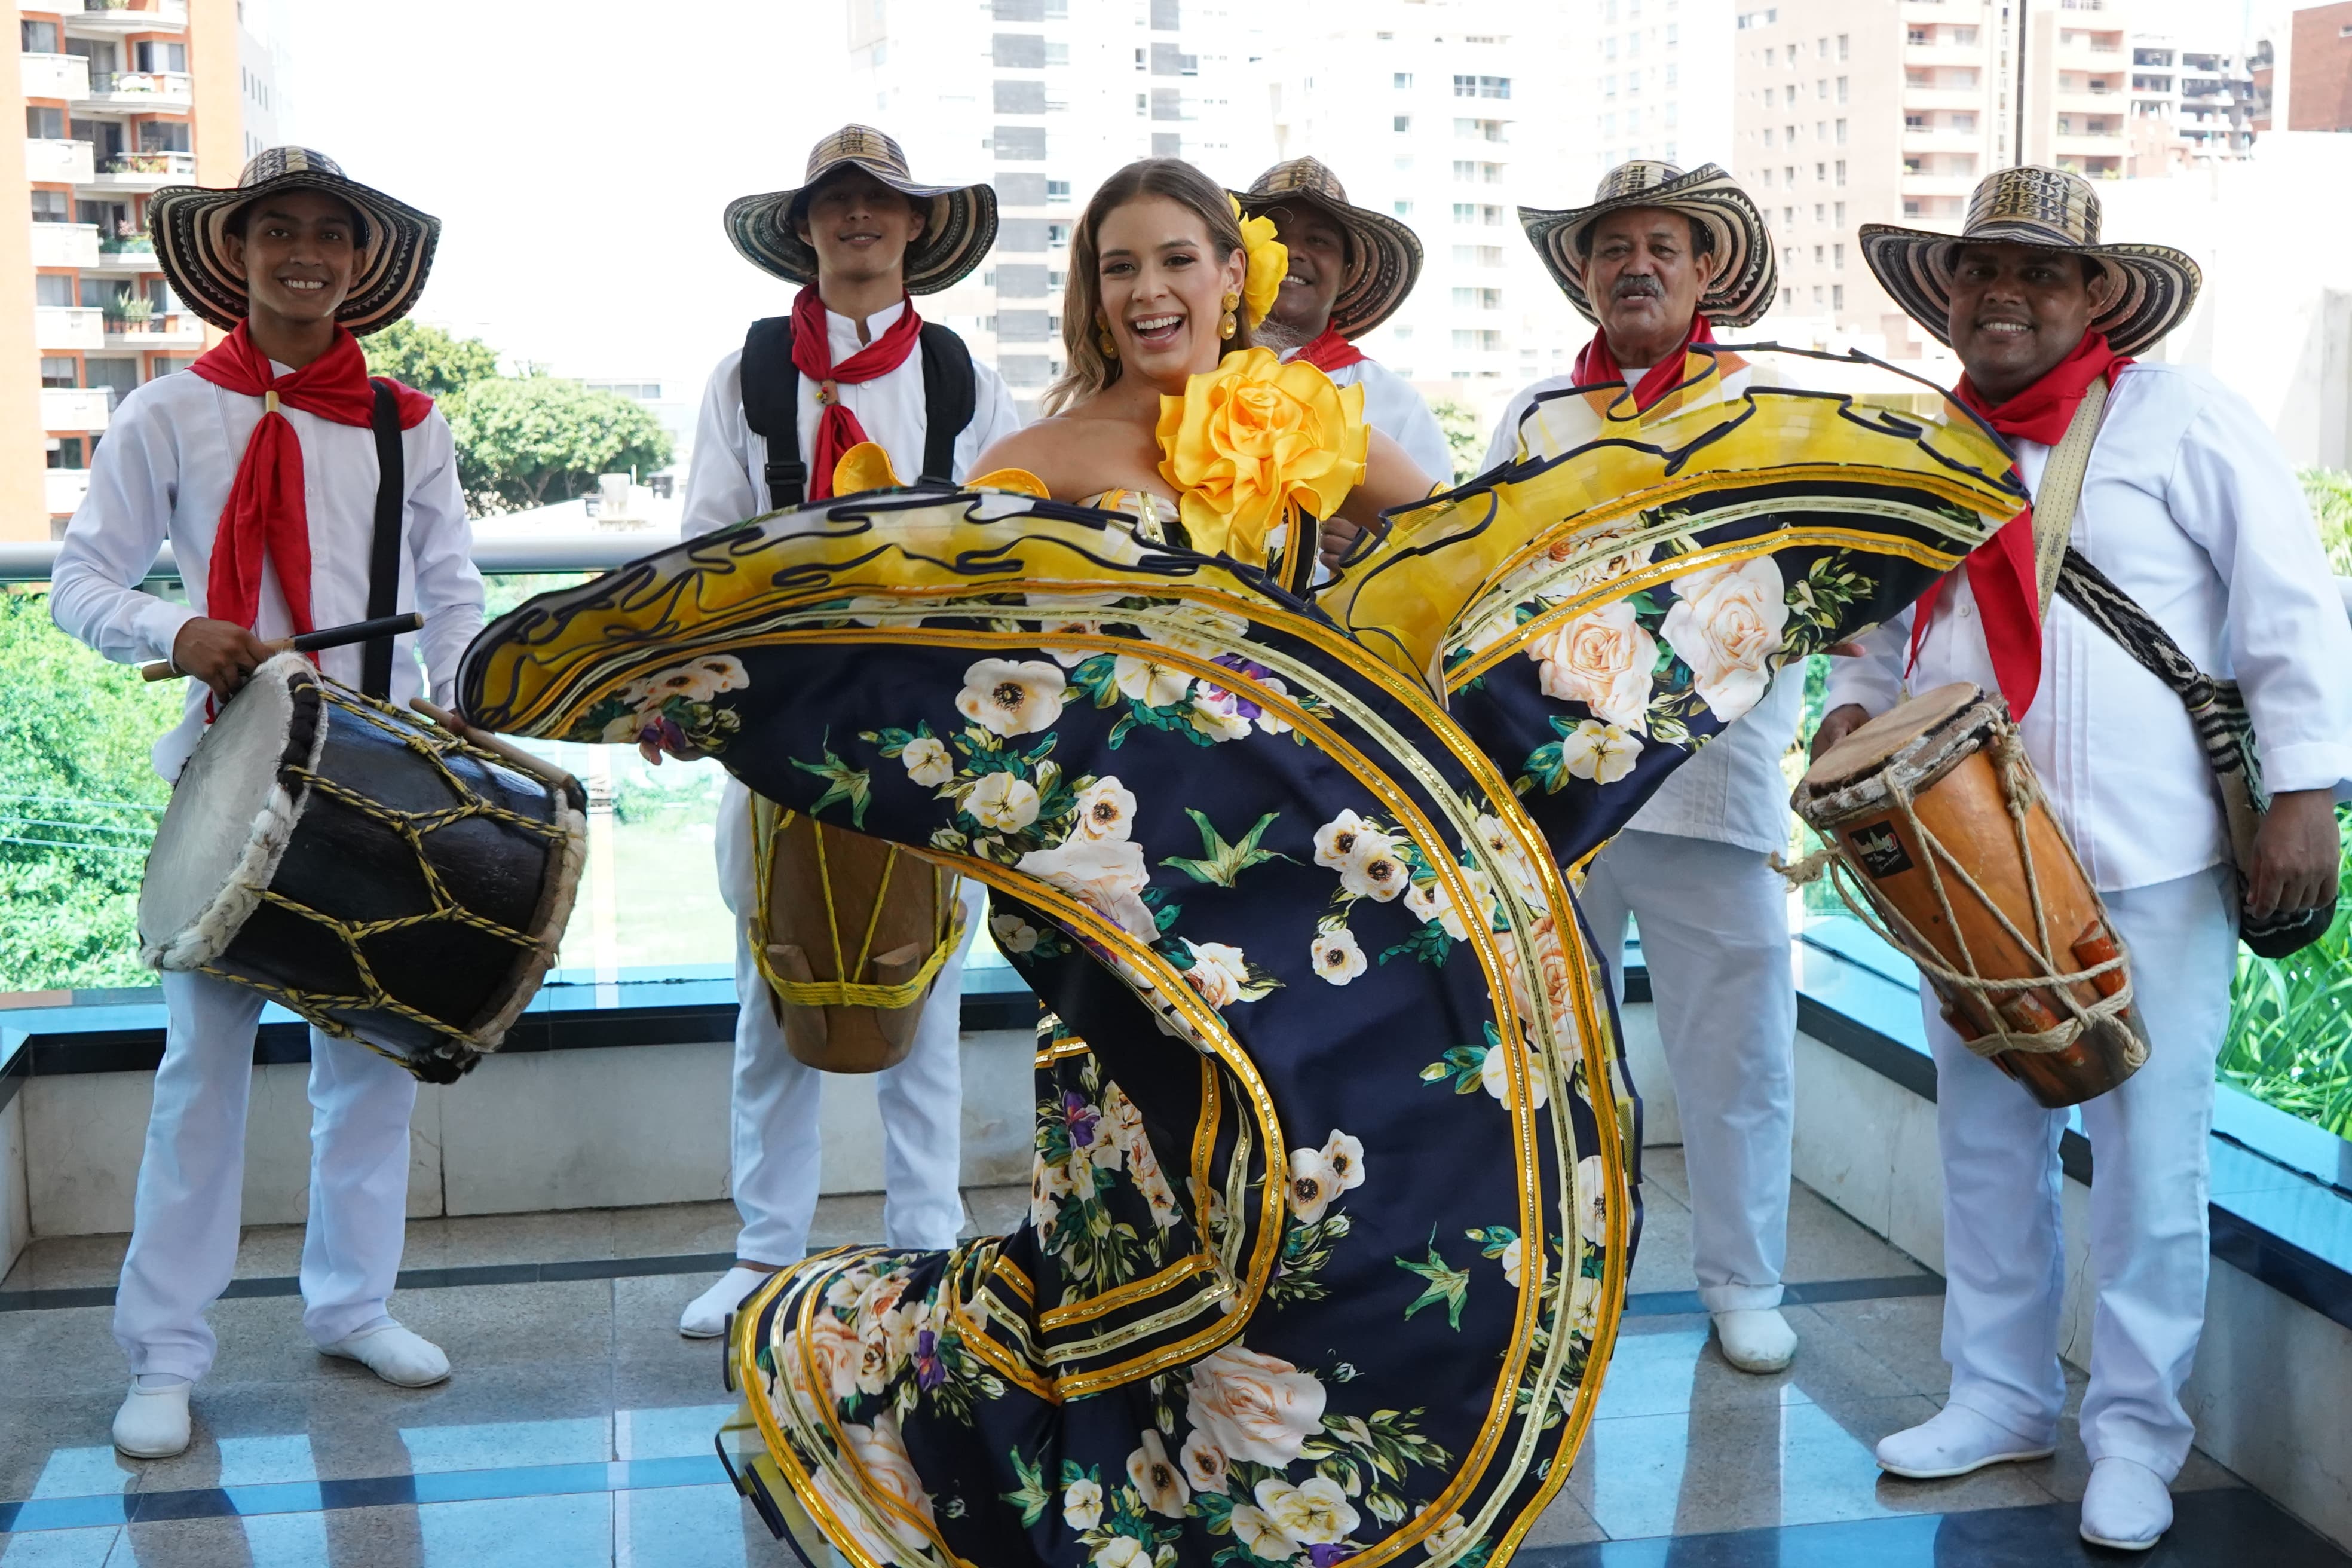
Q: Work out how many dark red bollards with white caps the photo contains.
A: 0